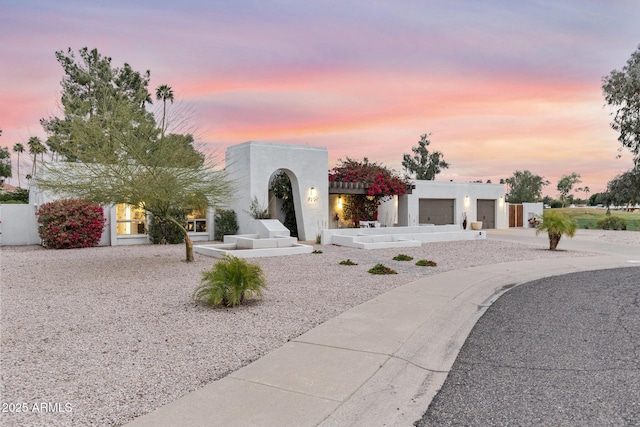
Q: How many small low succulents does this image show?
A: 5